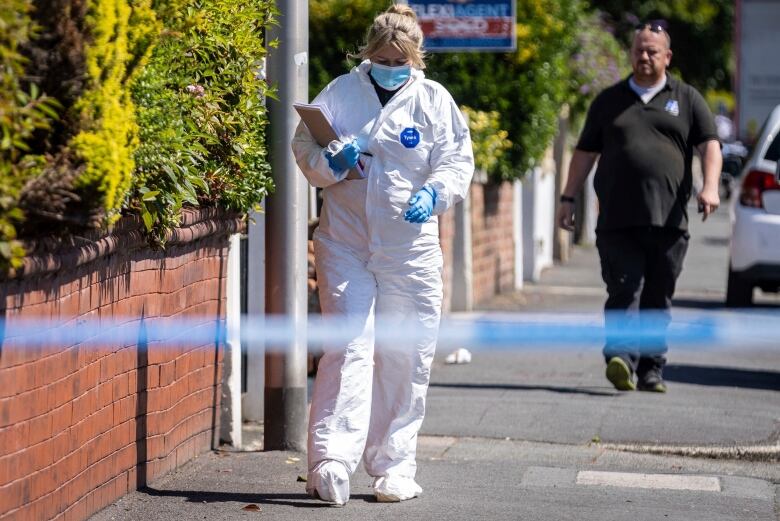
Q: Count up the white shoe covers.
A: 2